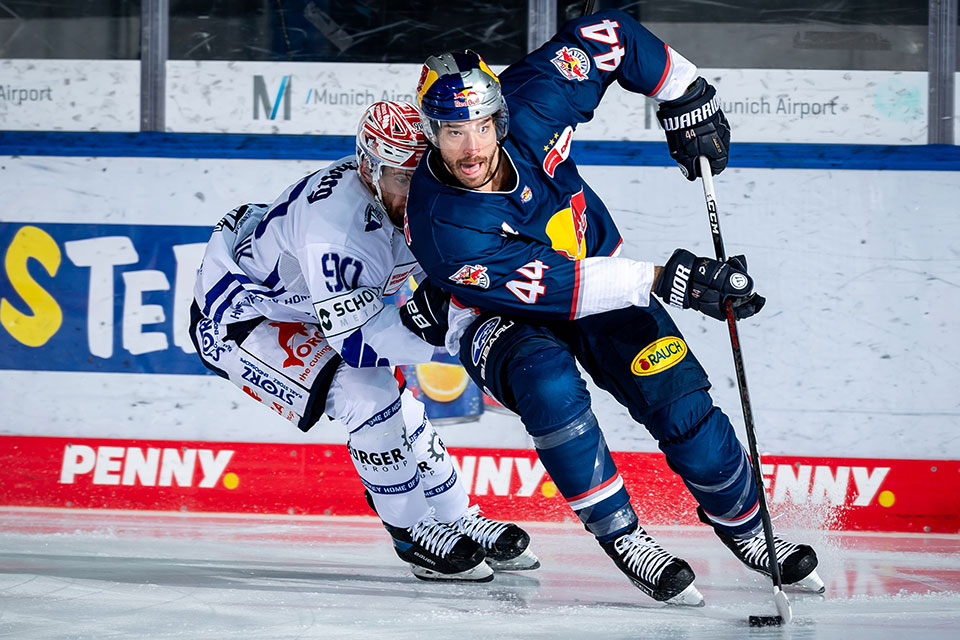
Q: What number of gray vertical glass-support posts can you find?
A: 3